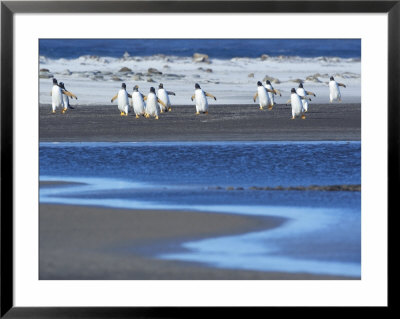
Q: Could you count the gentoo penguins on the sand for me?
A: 12